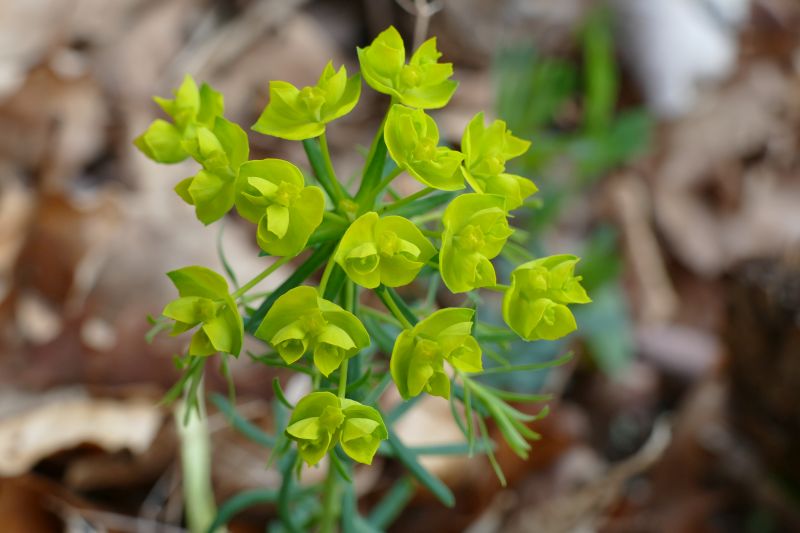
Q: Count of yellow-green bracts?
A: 14